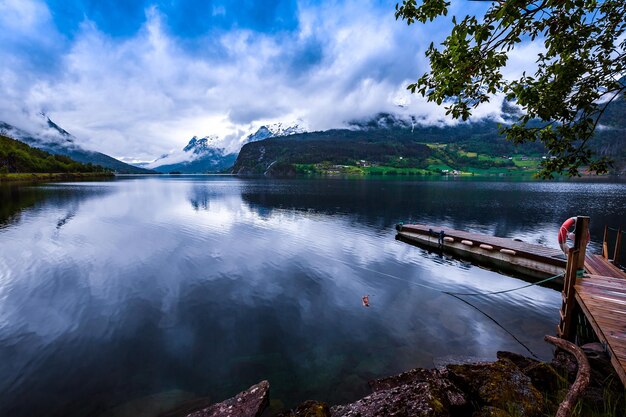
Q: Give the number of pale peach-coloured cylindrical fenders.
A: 4